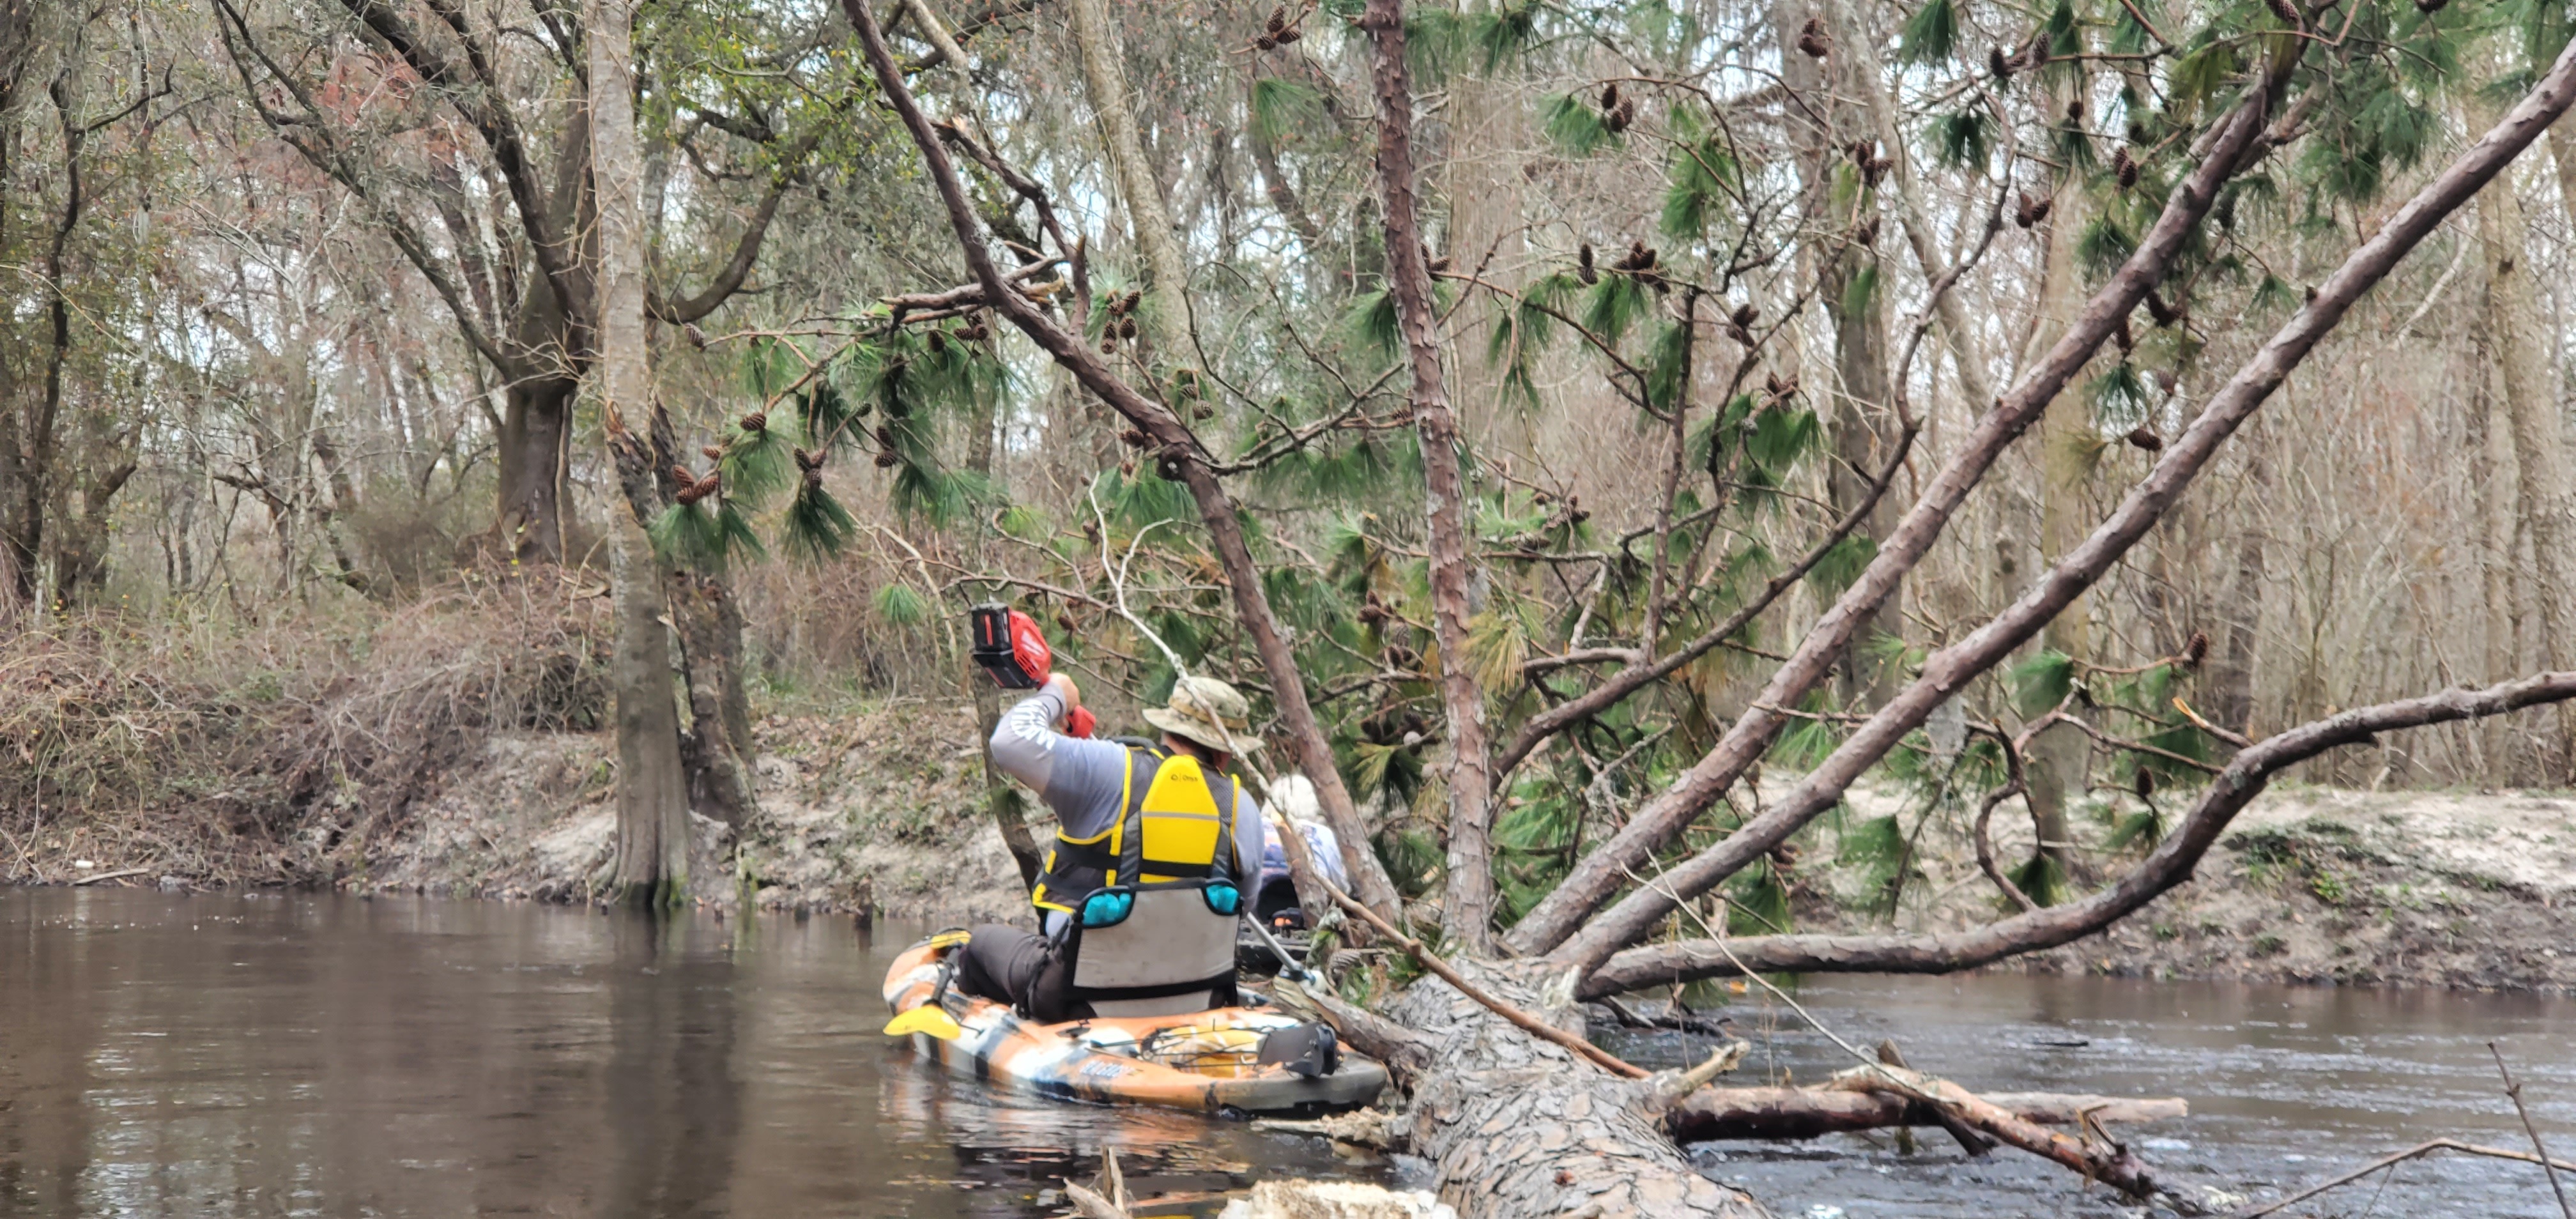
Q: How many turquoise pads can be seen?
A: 2